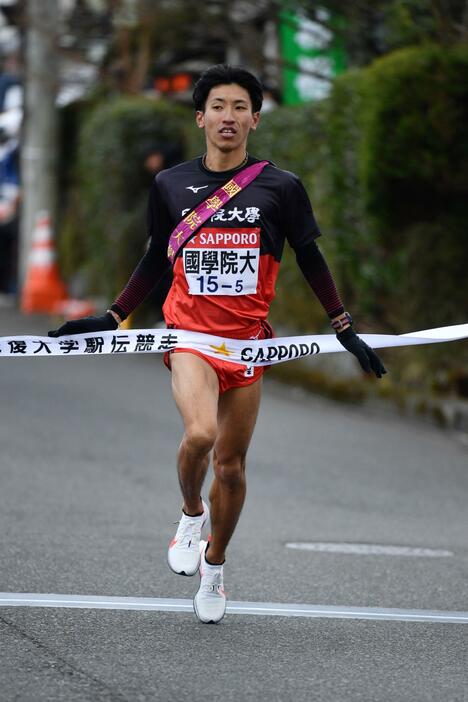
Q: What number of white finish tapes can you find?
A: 1